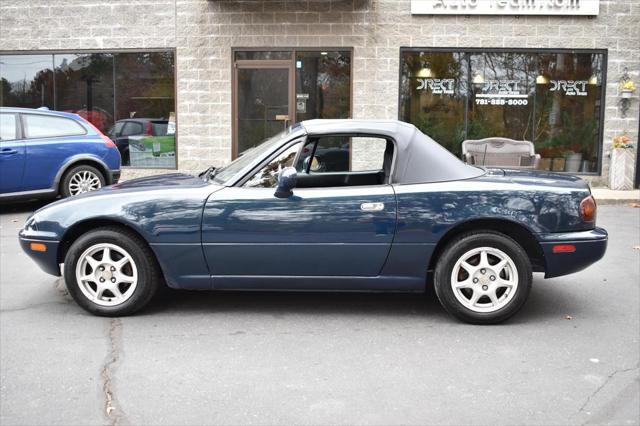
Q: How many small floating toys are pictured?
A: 0